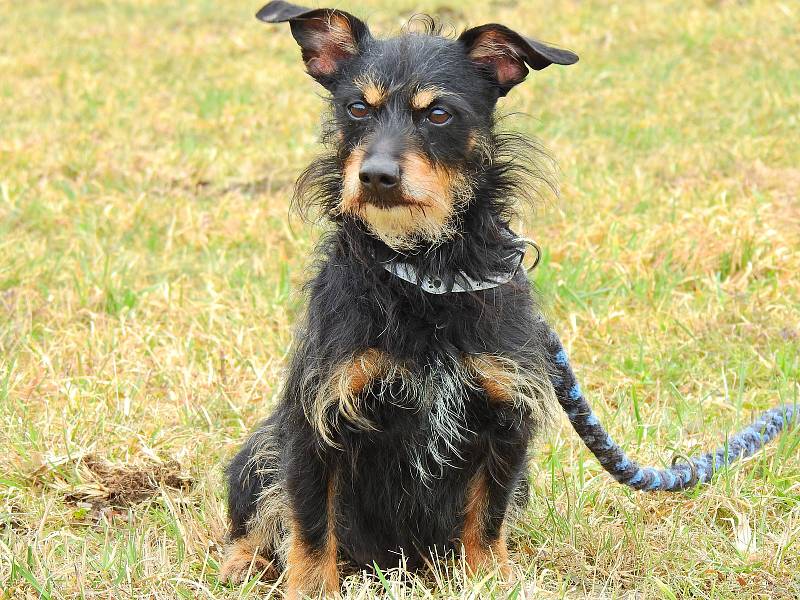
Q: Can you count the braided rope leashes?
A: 1